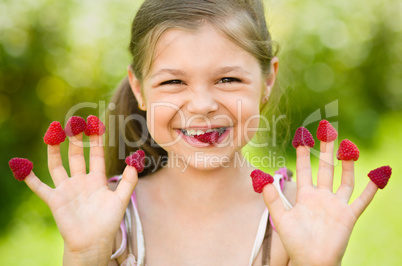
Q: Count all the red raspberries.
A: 11